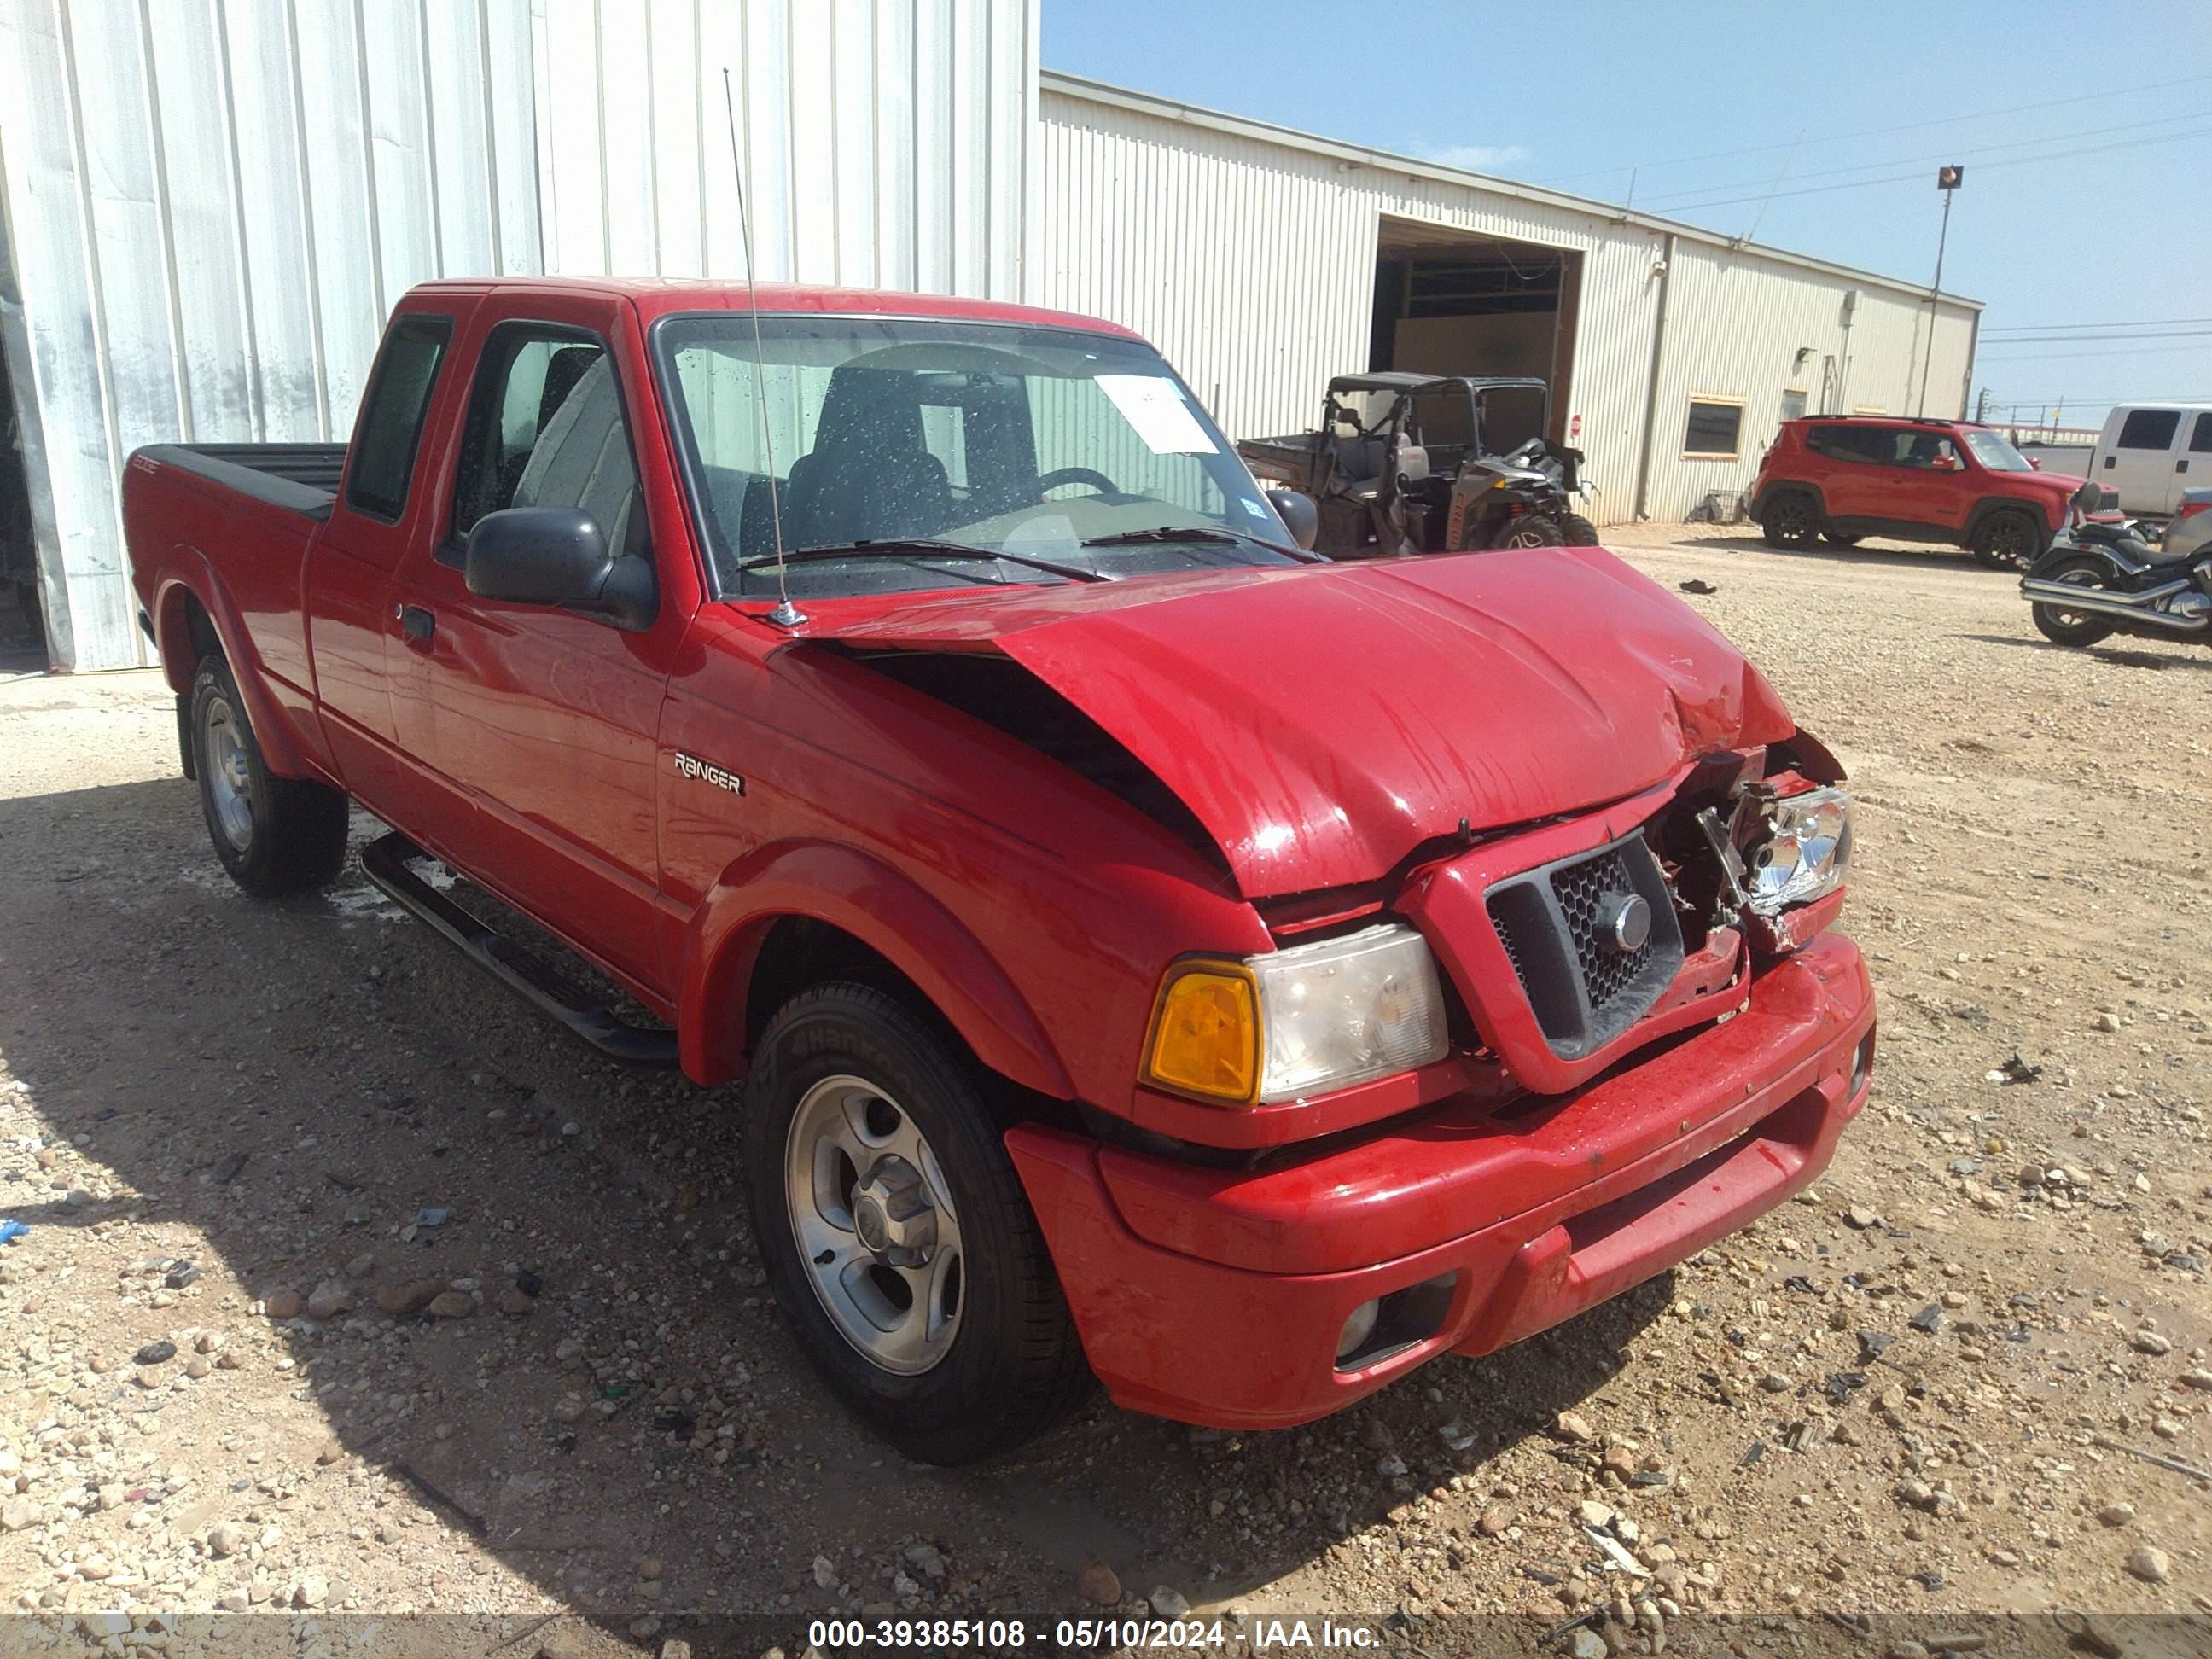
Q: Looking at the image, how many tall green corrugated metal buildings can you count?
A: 0